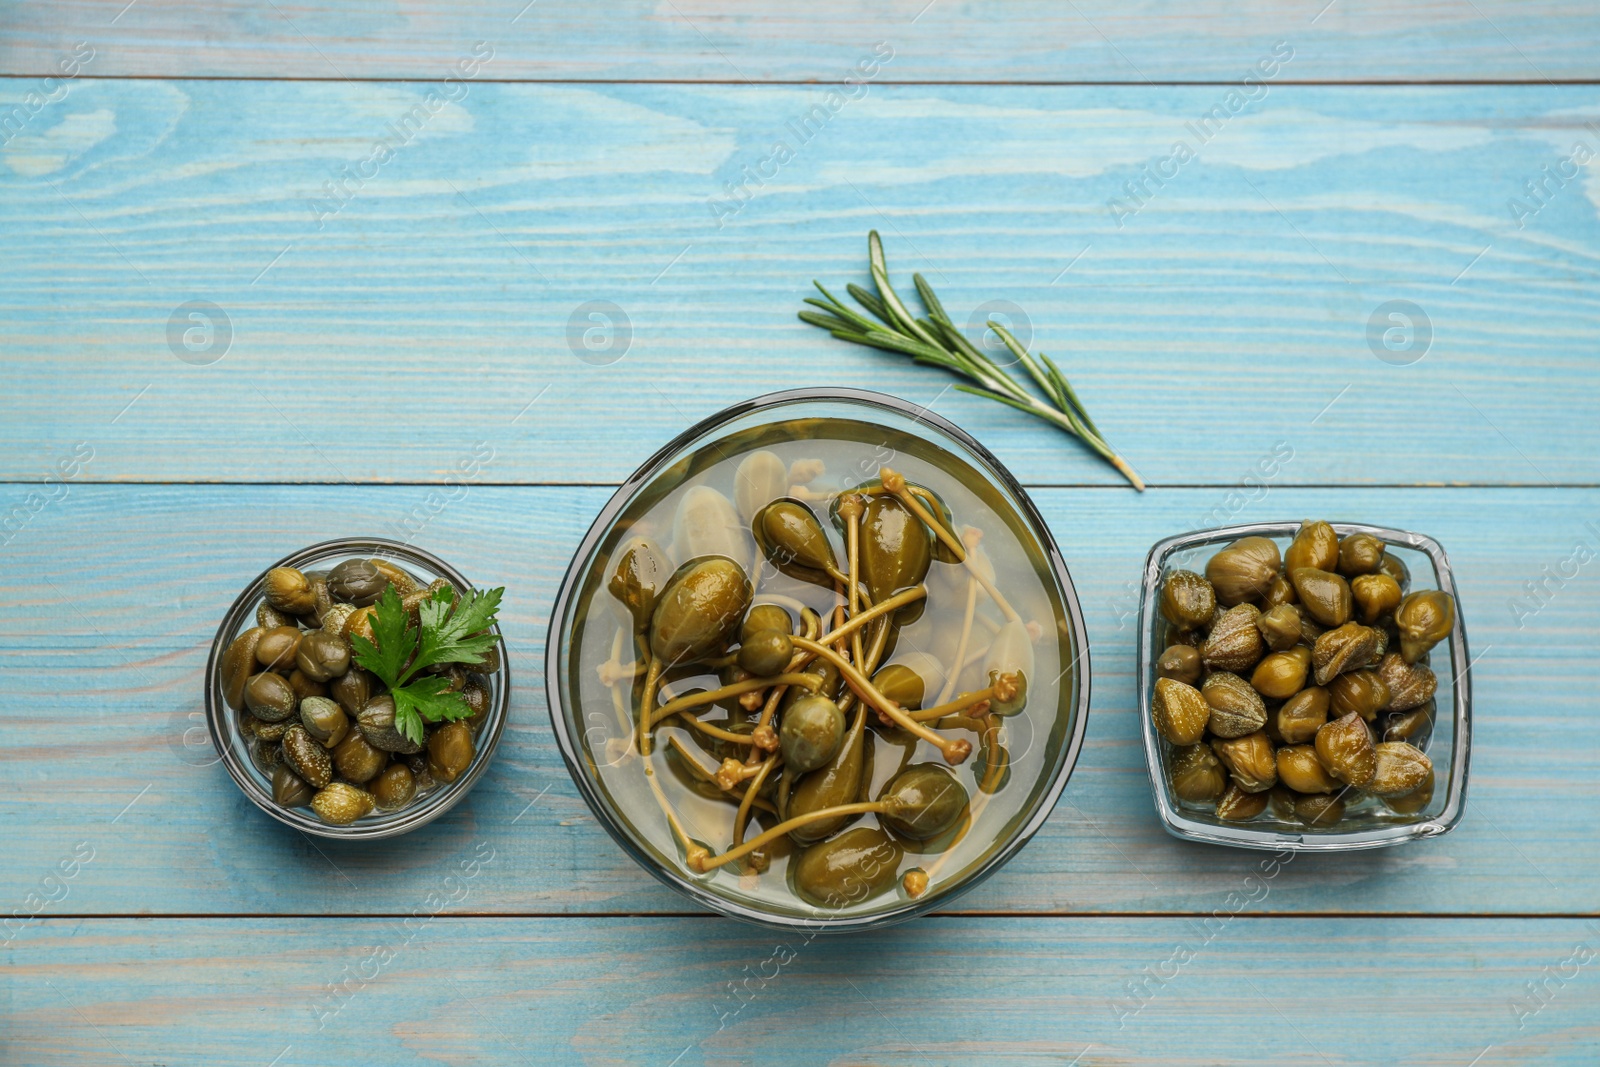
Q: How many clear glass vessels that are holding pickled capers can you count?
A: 3